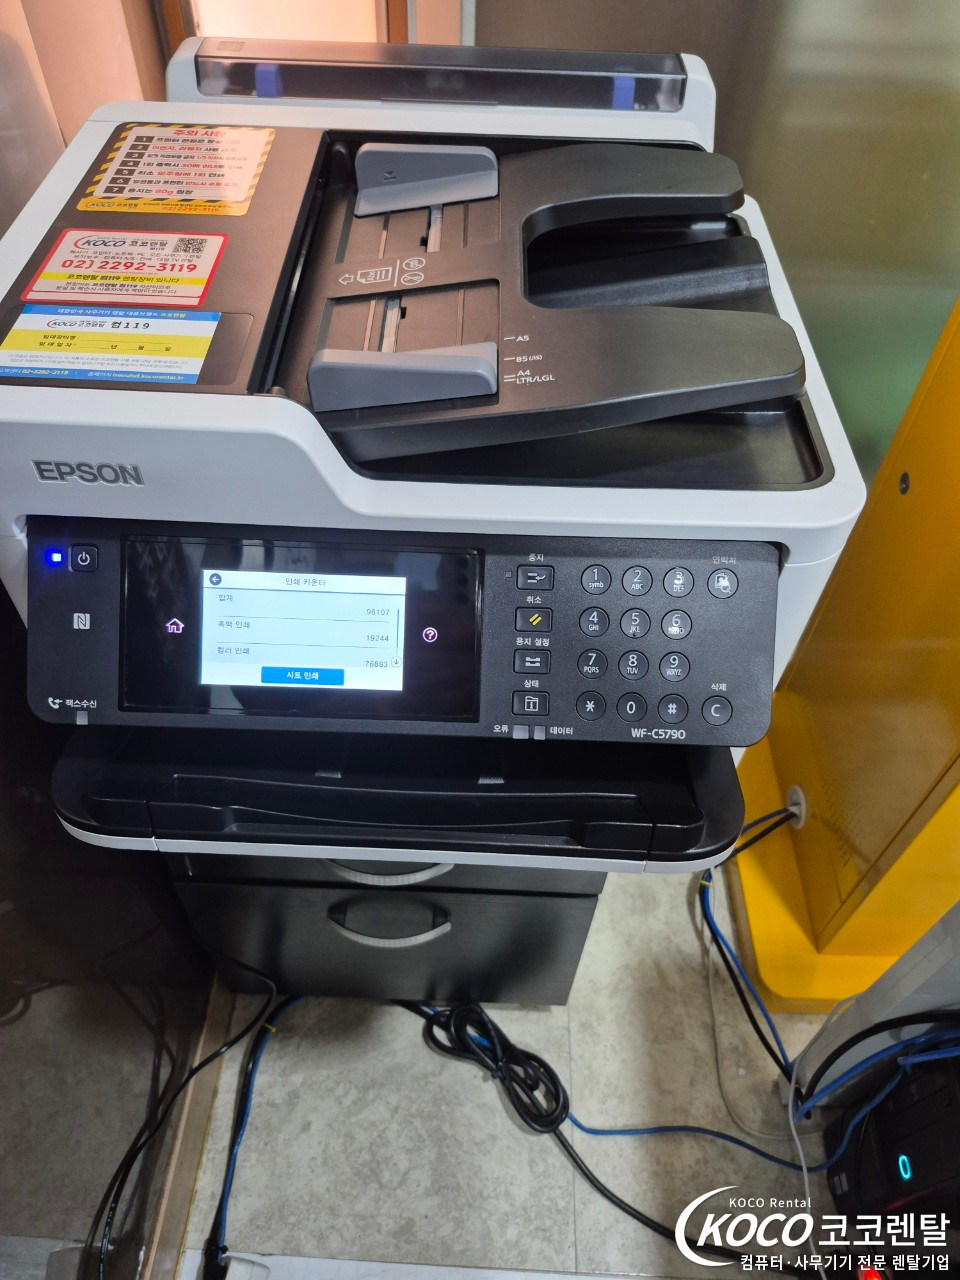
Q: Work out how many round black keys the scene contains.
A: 14